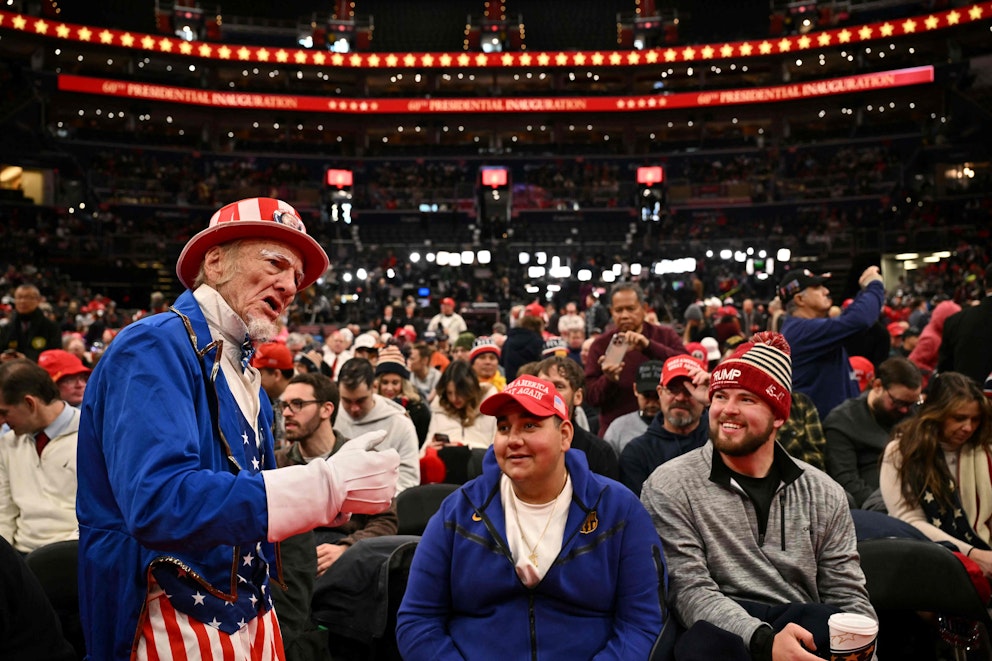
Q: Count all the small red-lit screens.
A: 3